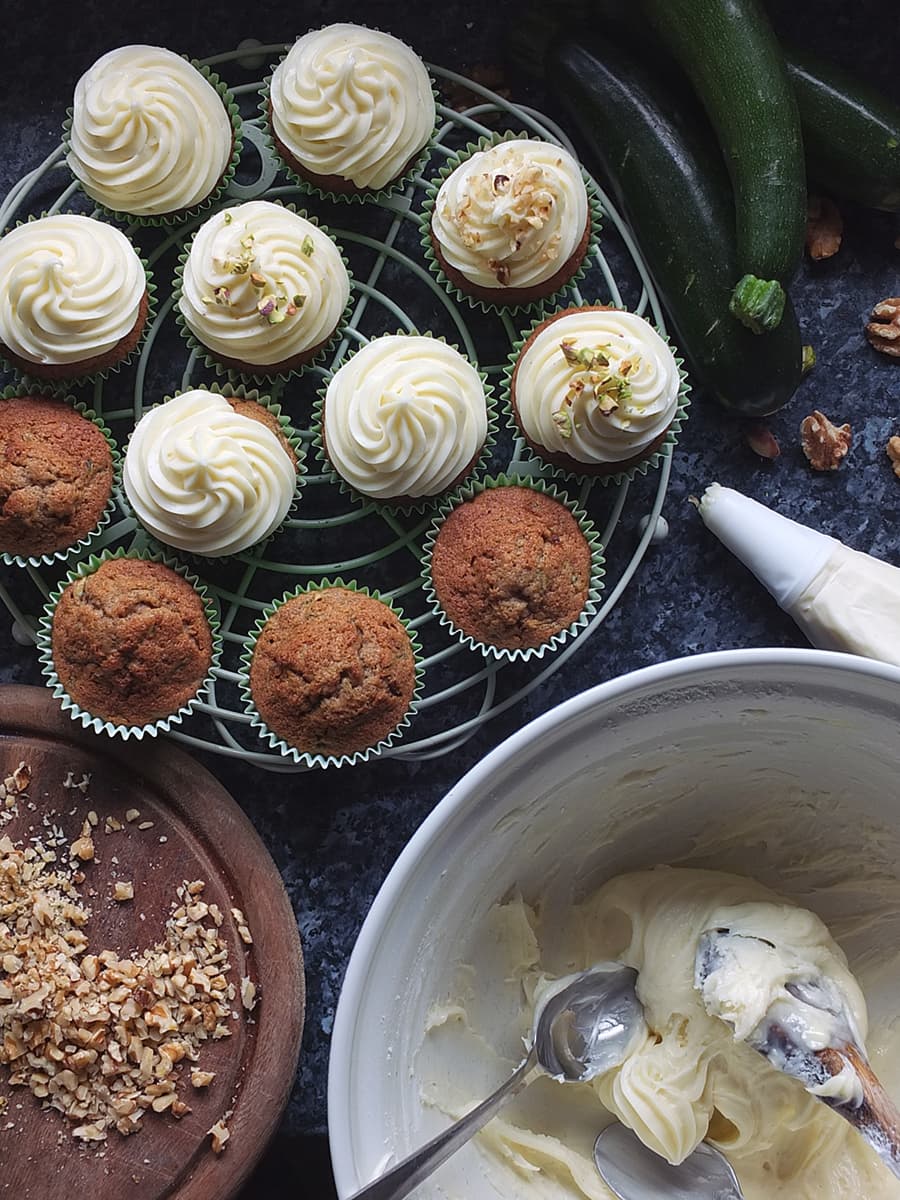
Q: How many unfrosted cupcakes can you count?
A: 4